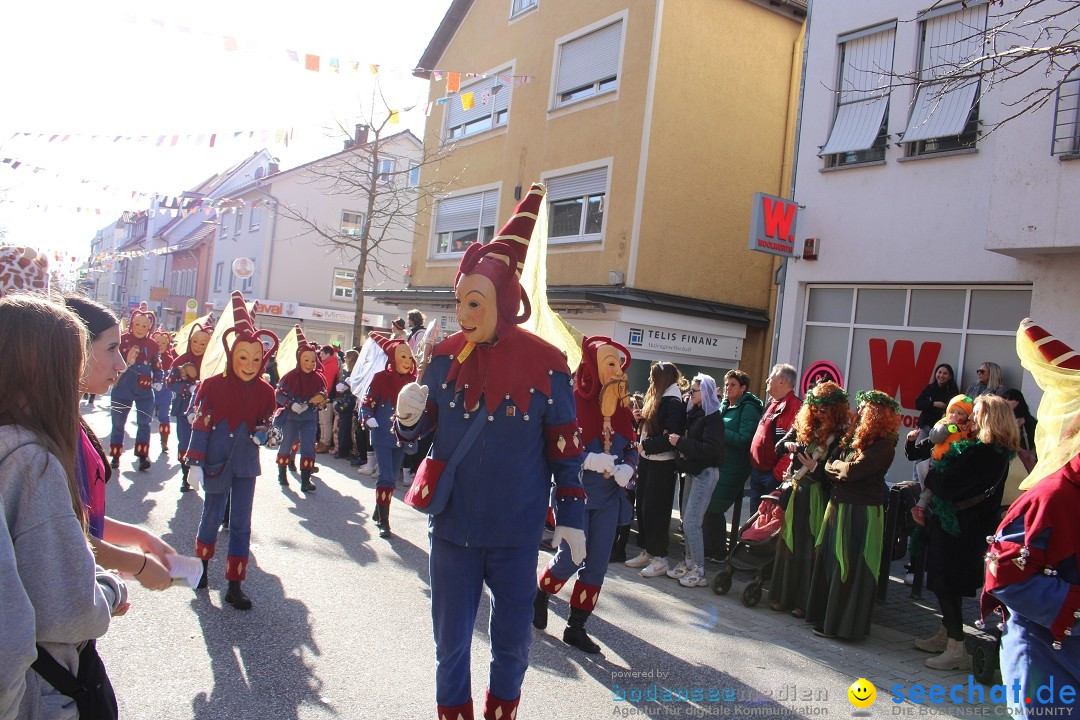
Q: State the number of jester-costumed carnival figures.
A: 9